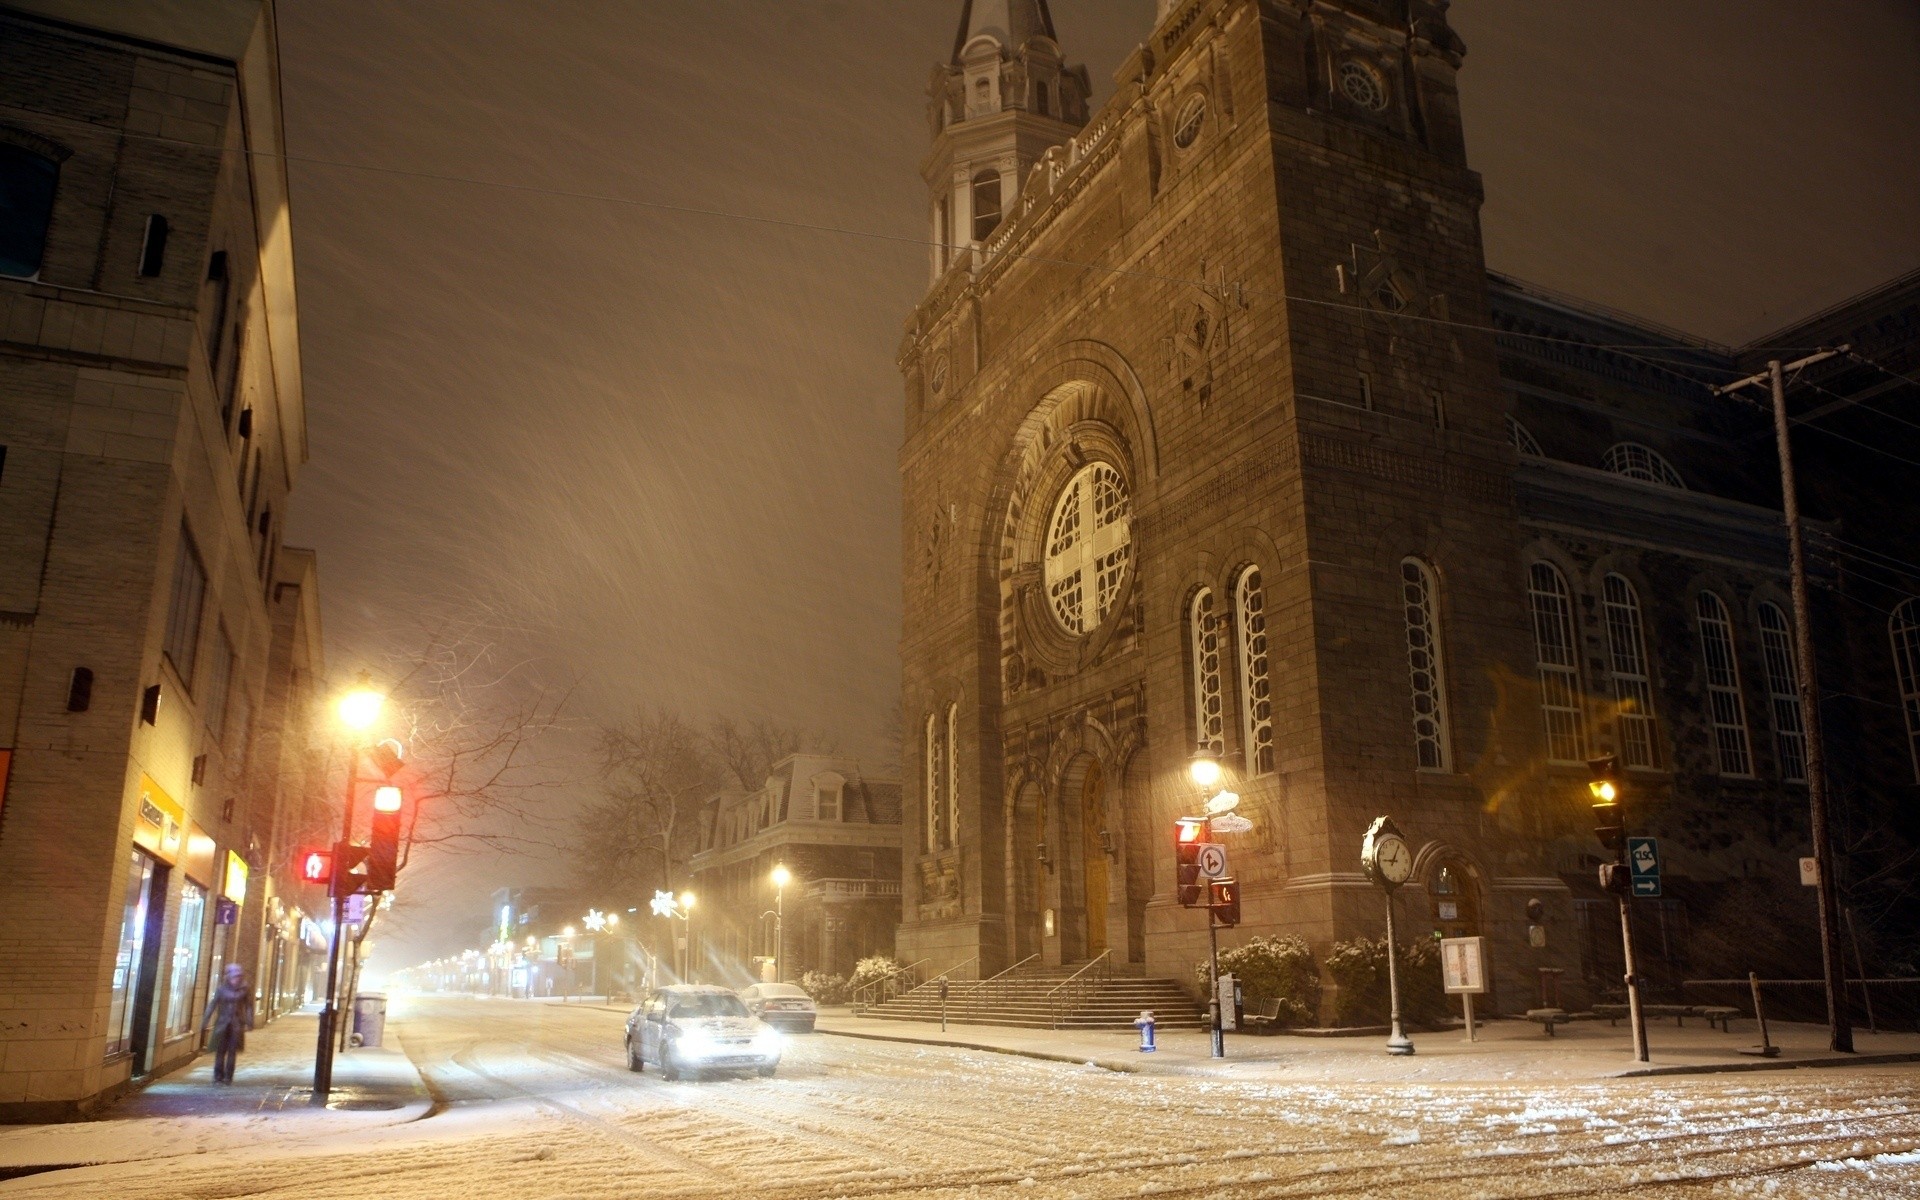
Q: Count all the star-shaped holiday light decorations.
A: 2